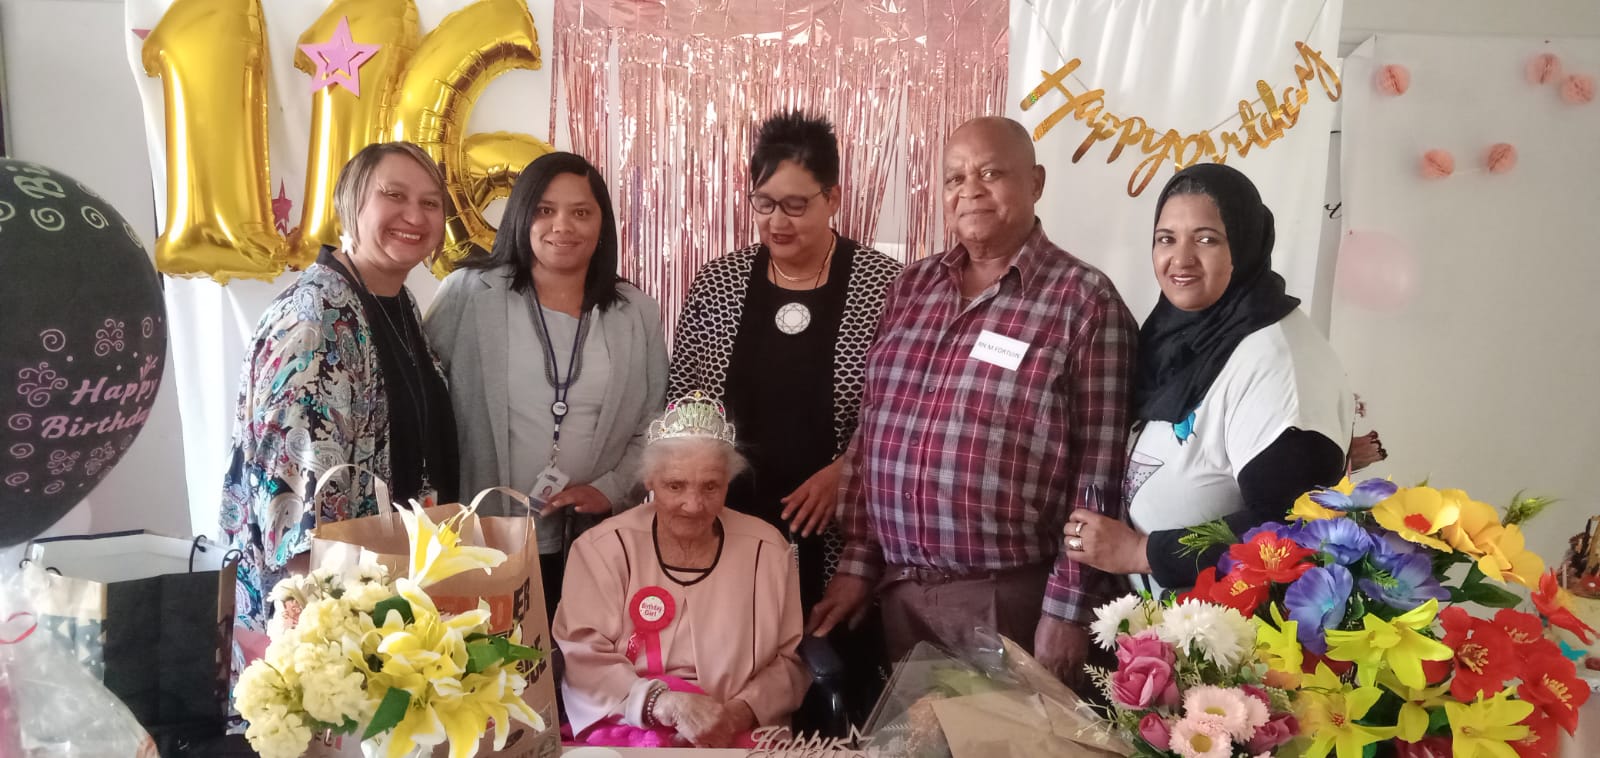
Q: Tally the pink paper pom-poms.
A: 5